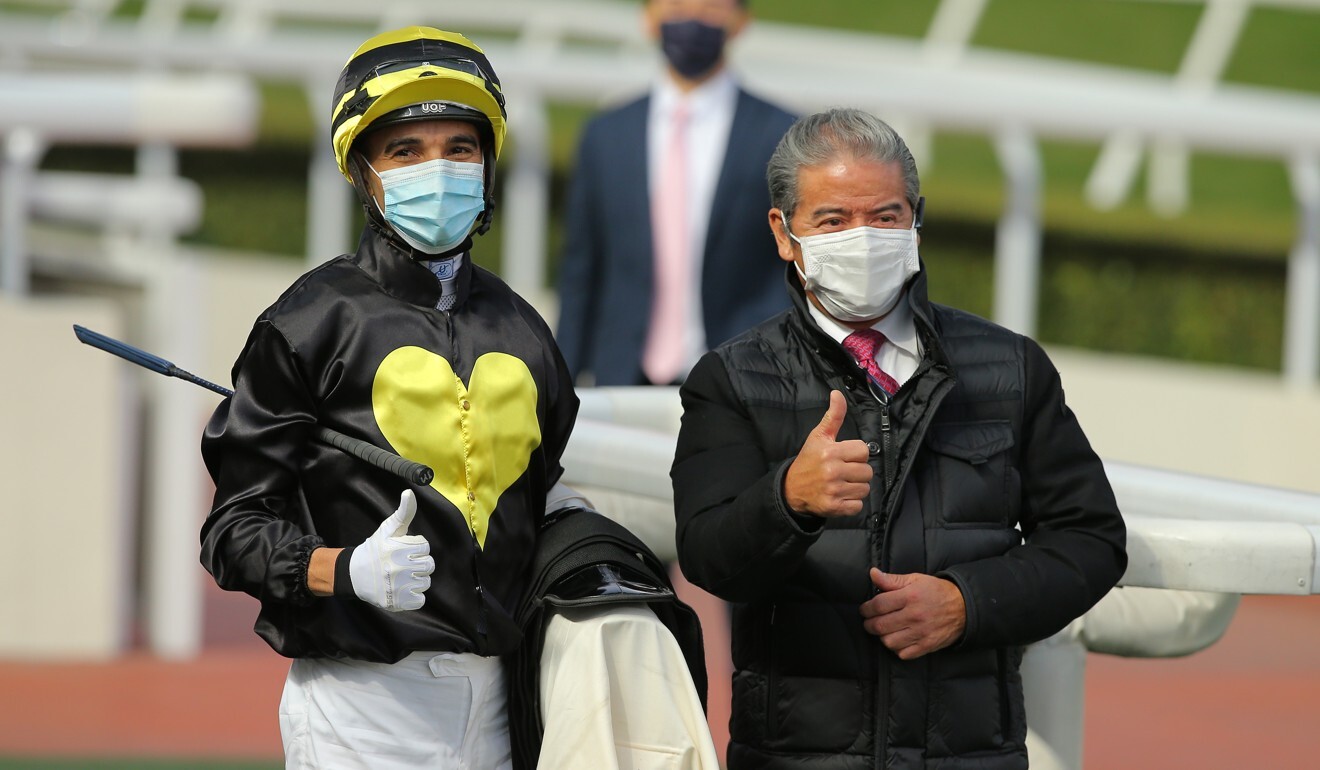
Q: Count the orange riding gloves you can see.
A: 0